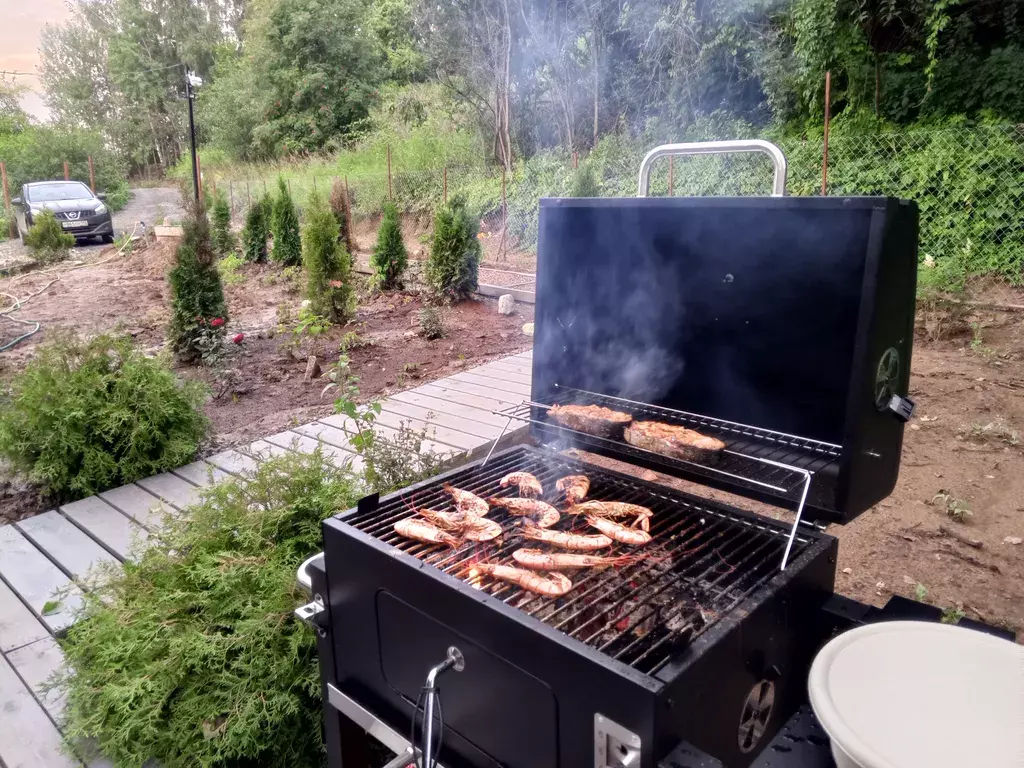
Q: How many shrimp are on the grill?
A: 11